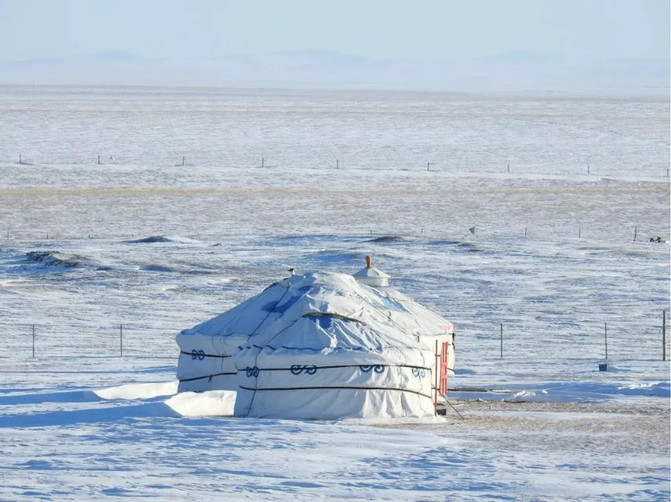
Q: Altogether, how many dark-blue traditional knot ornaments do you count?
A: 5